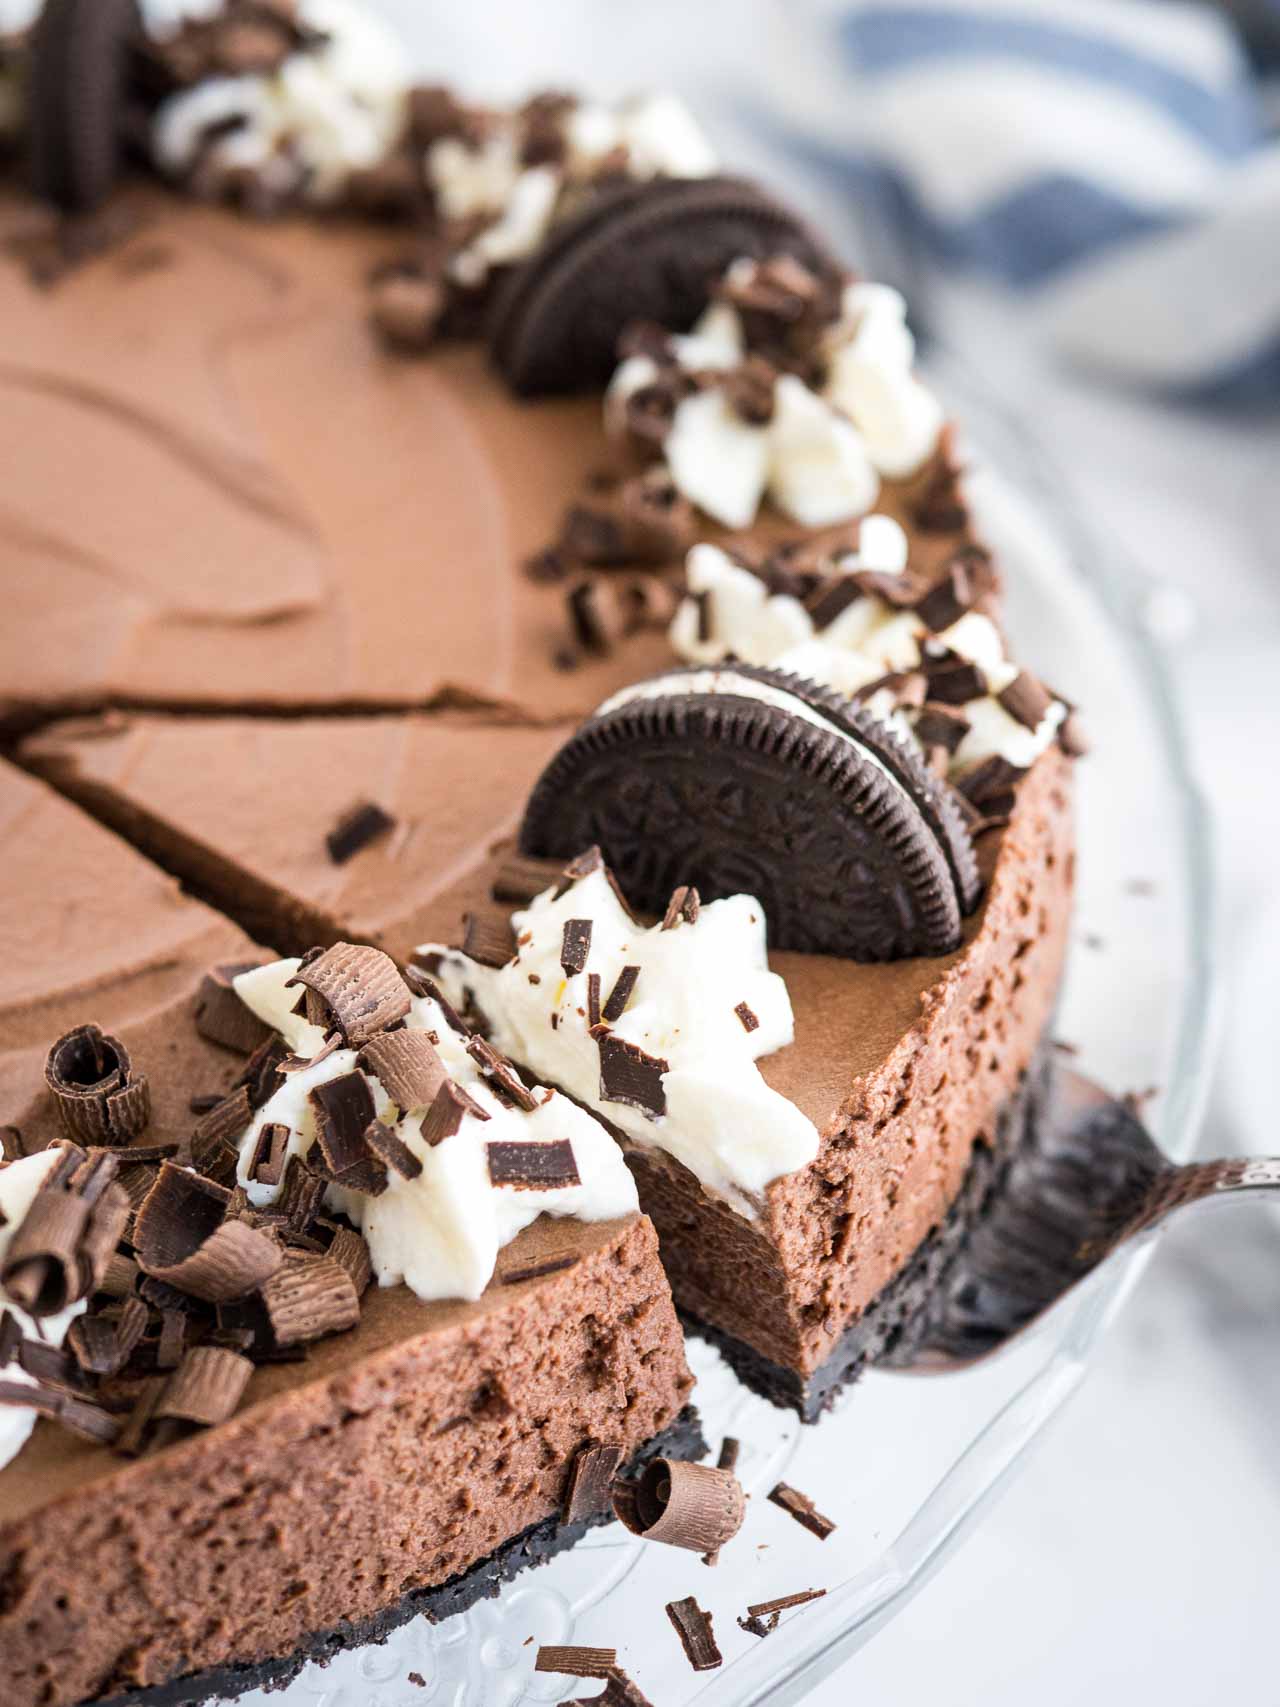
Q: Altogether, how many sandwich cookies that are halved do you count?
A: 3